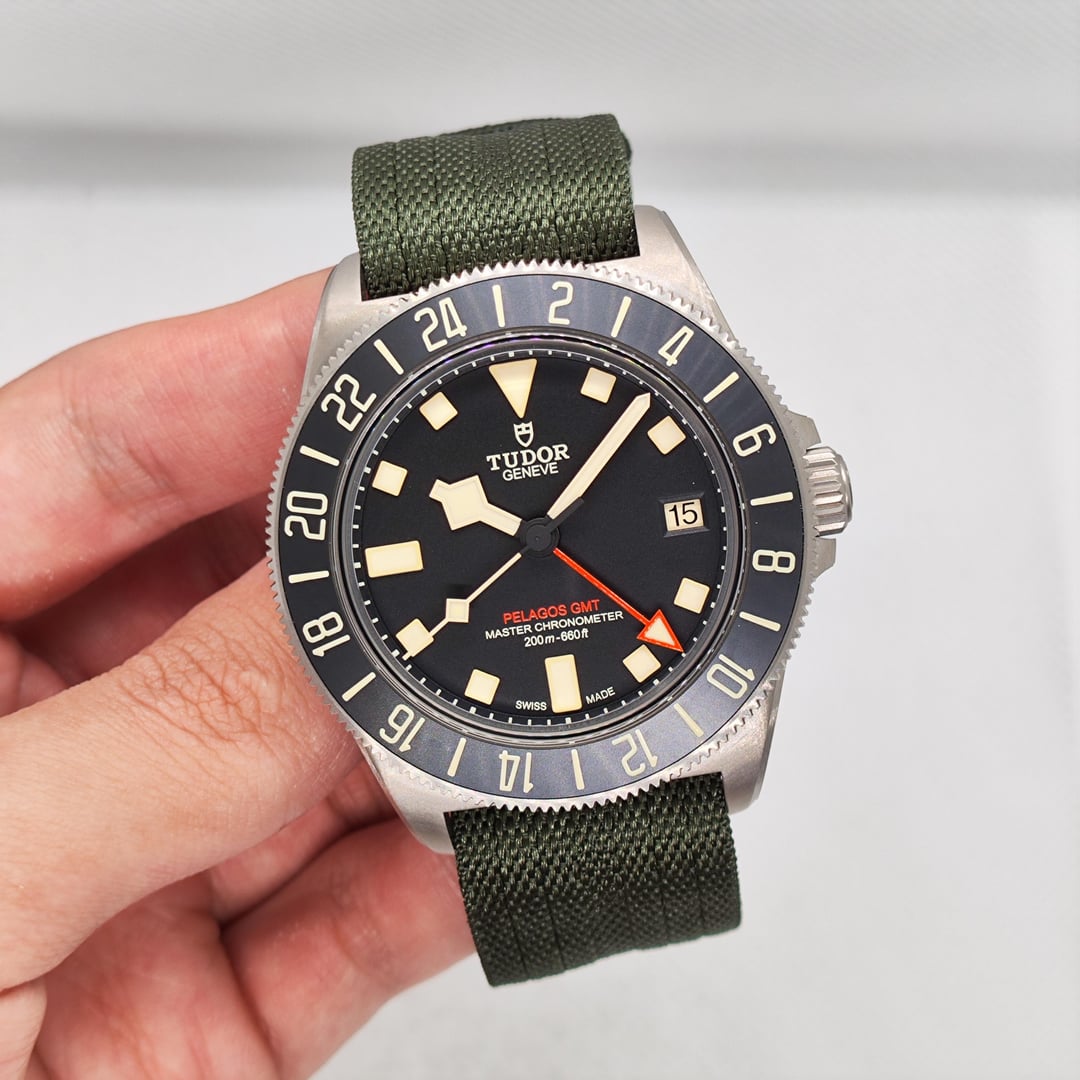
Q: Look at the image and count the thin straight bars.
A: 12